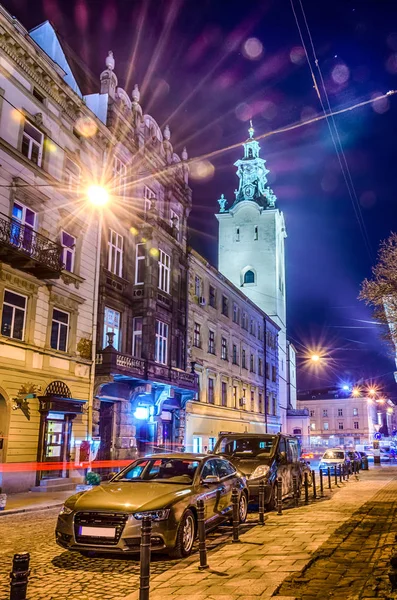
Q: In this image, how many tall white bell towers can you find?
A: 1